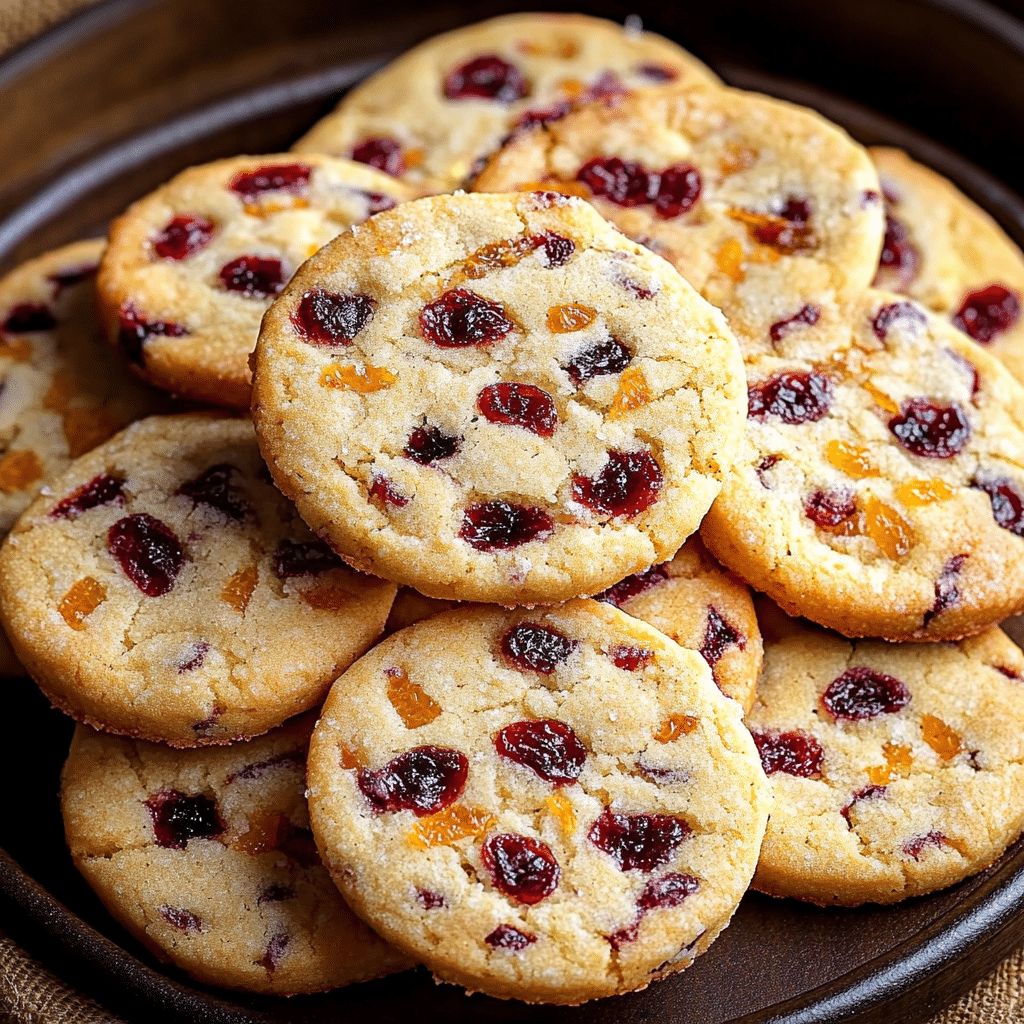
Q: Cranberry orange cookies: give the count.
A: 12